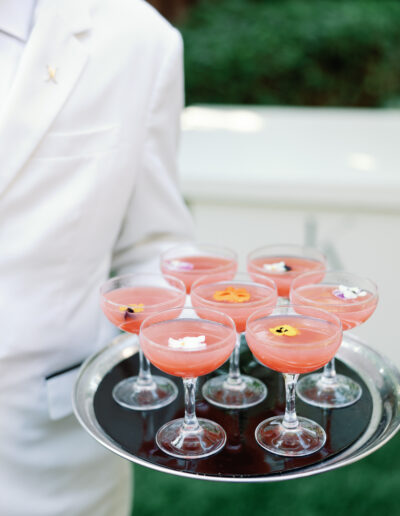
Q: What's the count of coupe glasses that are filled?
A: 7